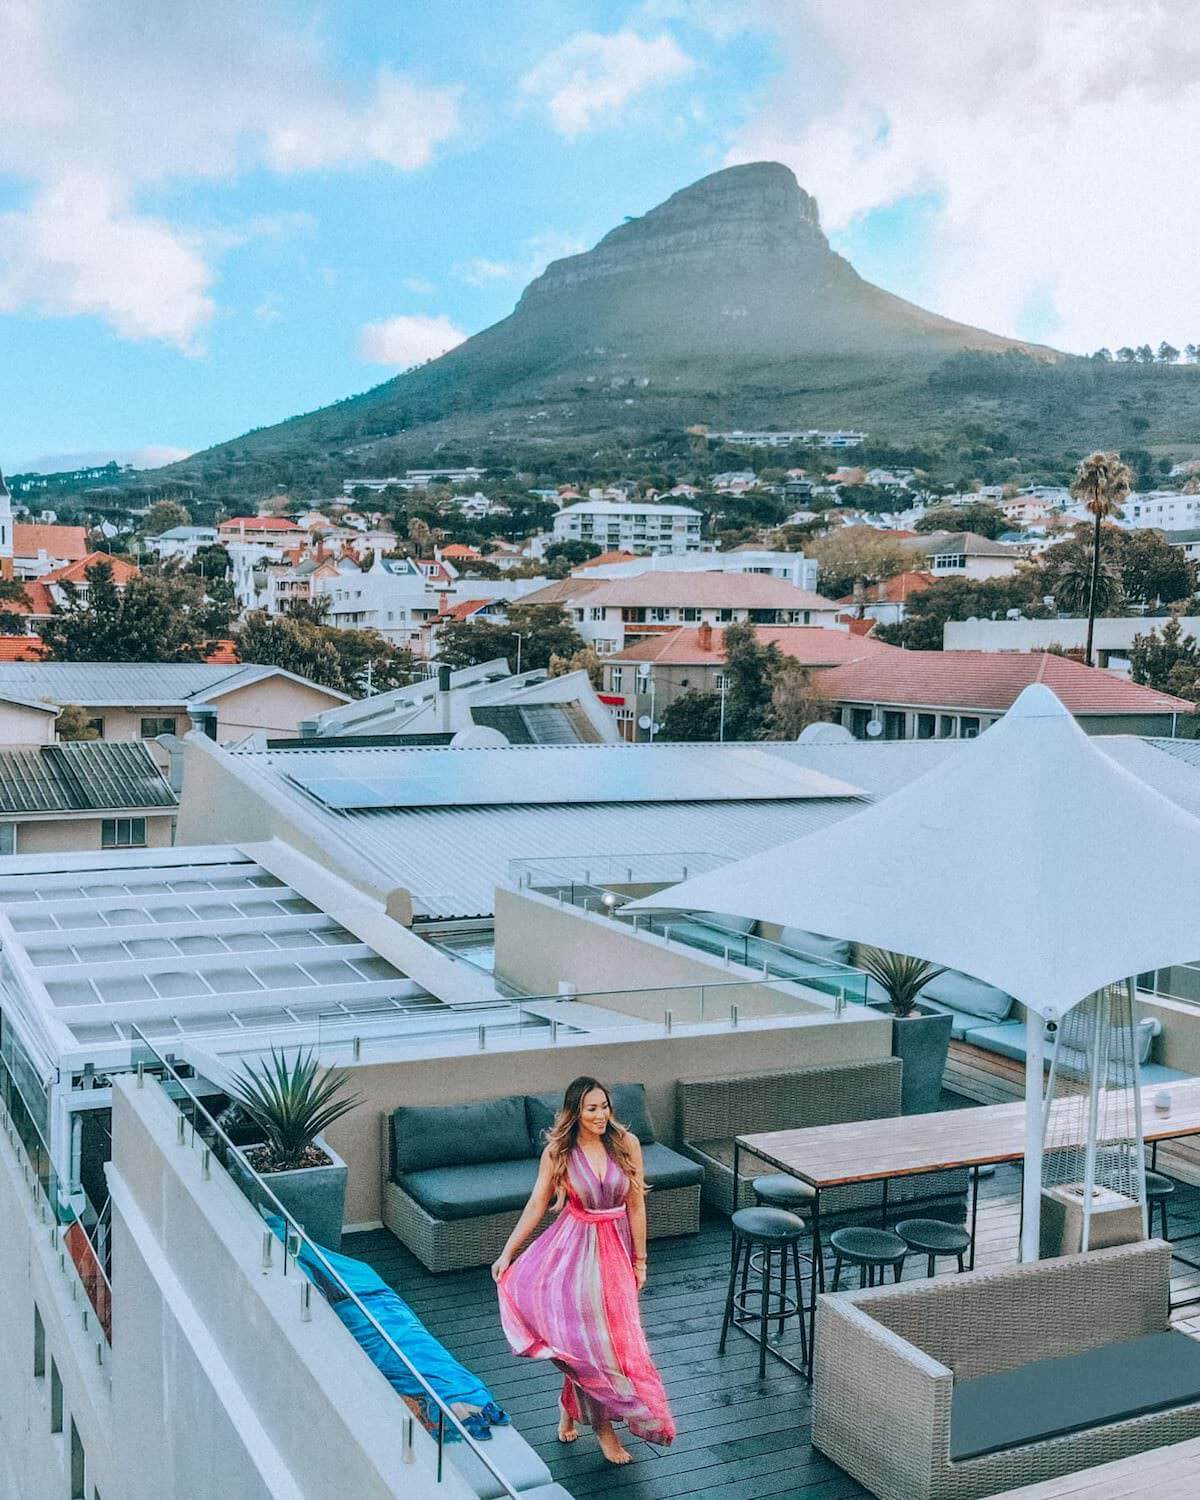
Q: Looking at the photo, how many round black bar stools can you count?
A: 5